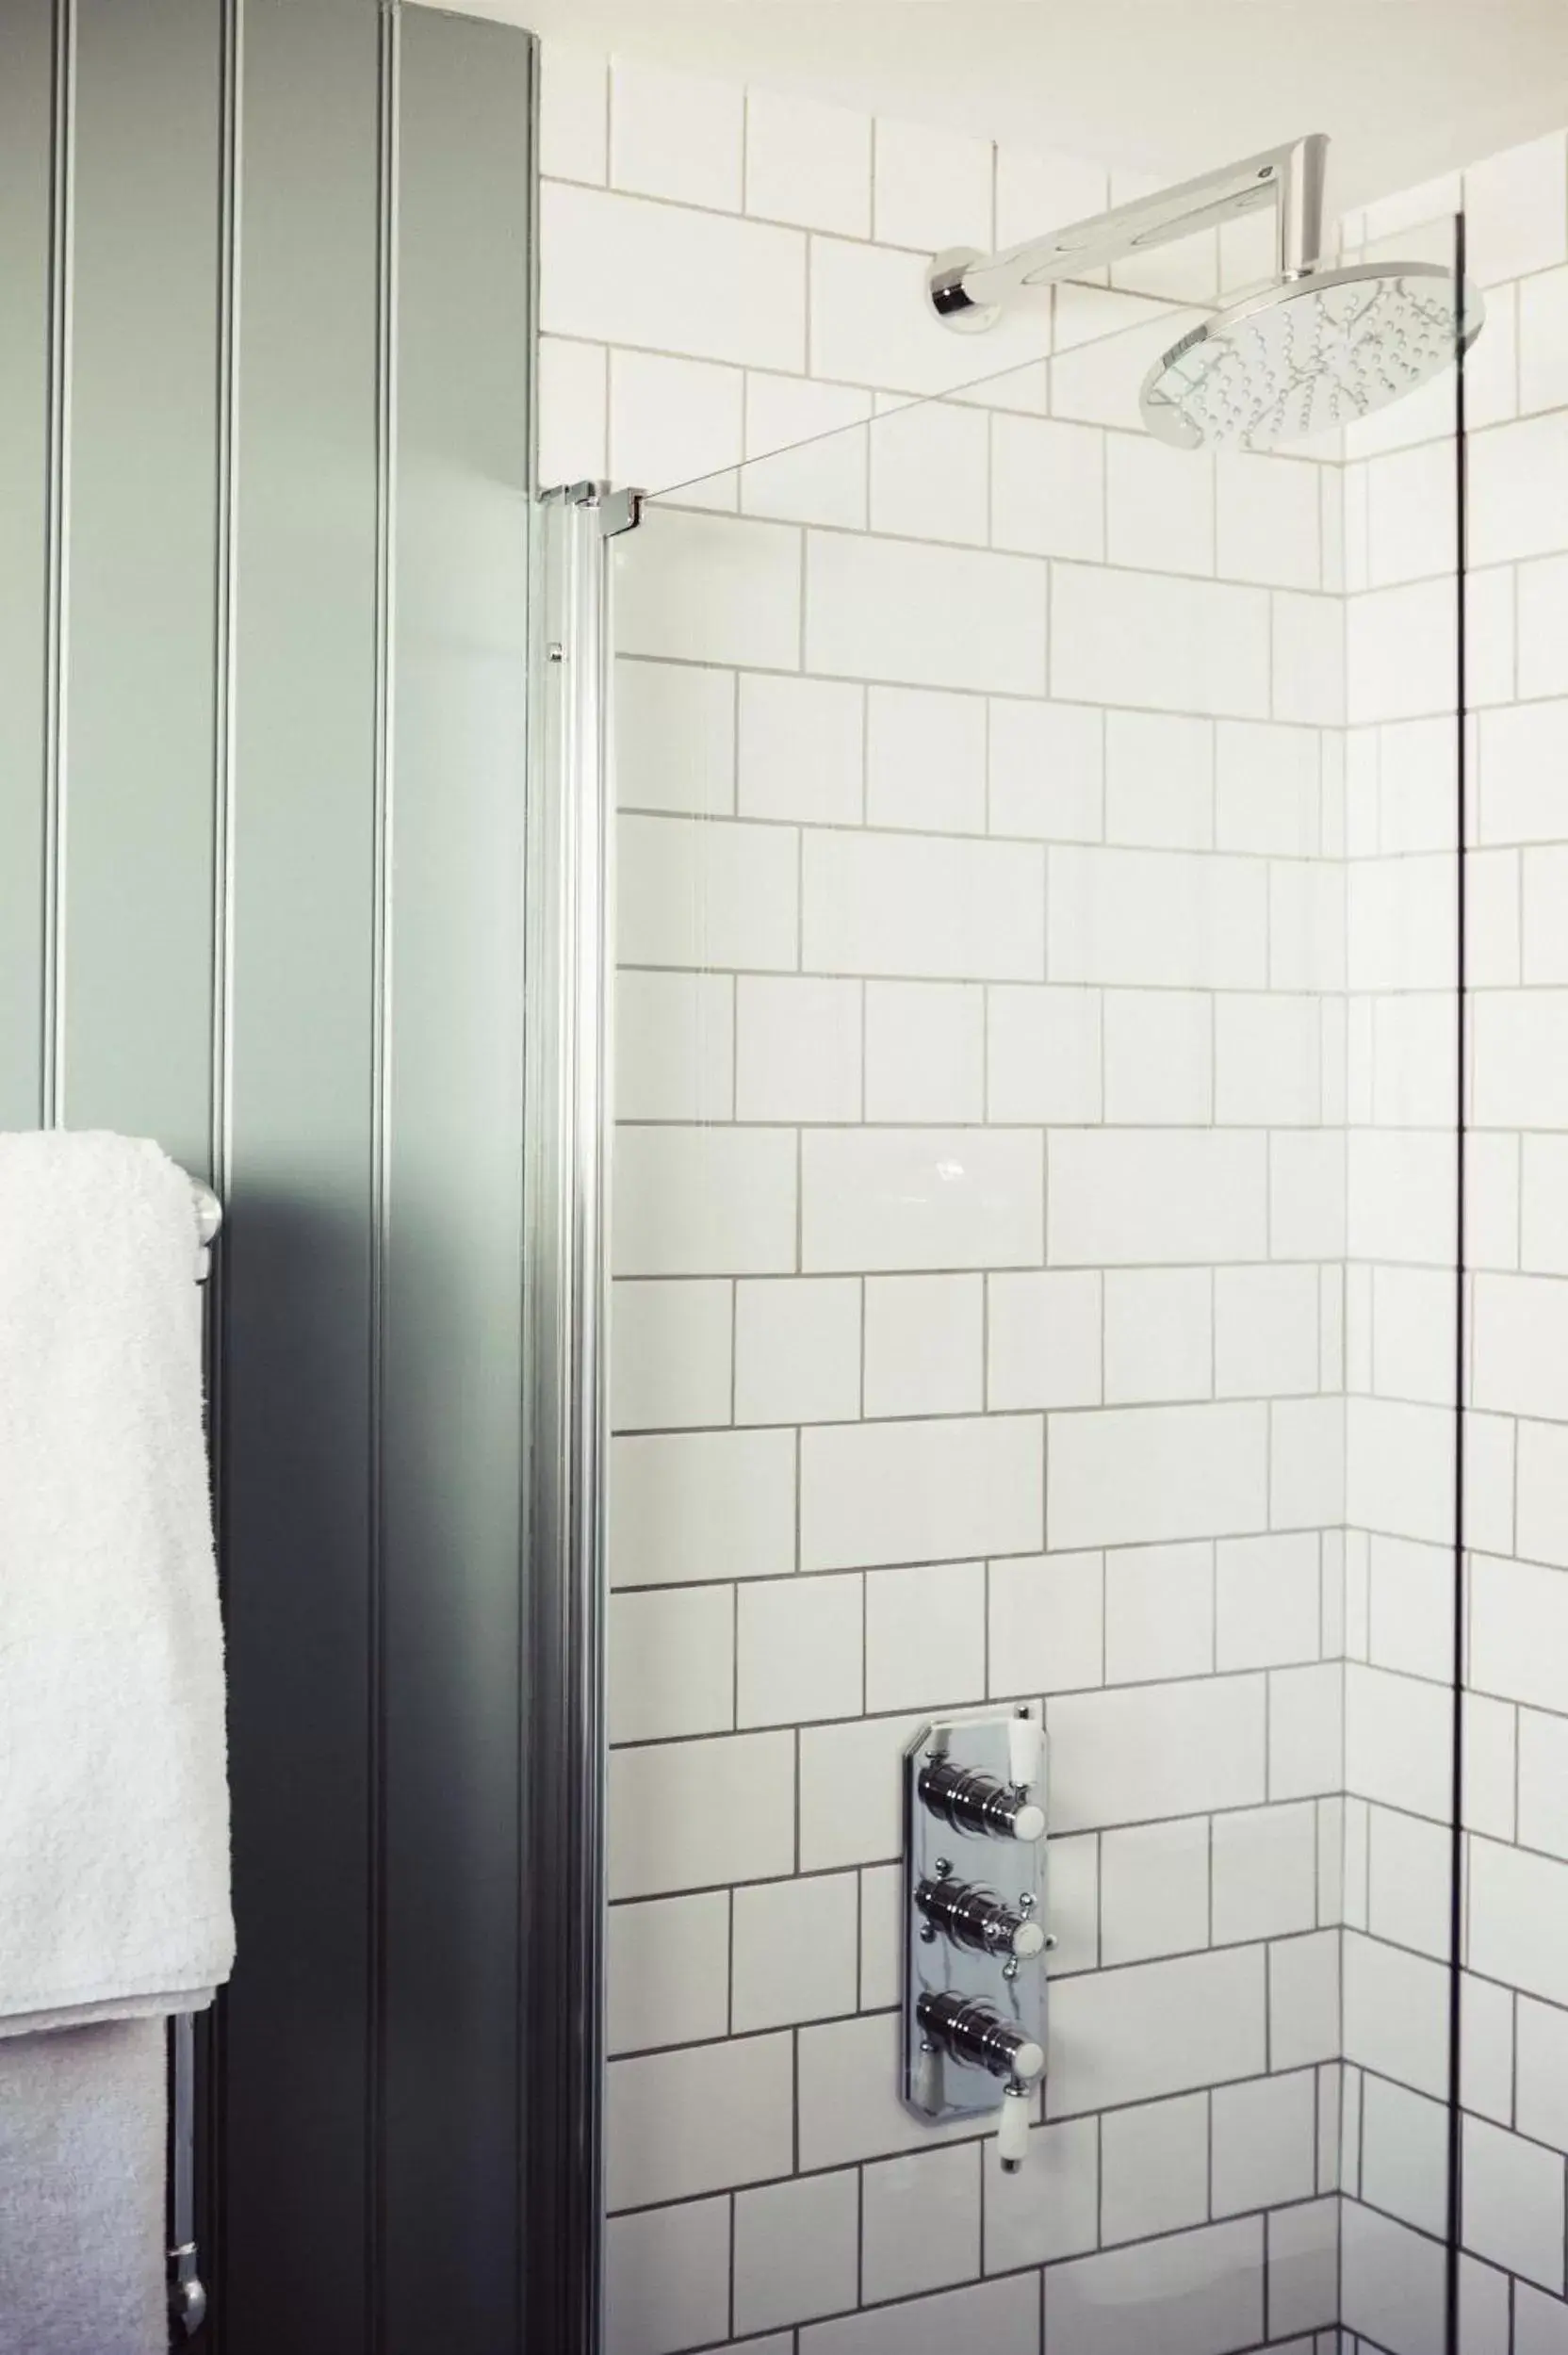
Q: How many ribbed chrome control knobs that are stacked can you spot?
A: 3